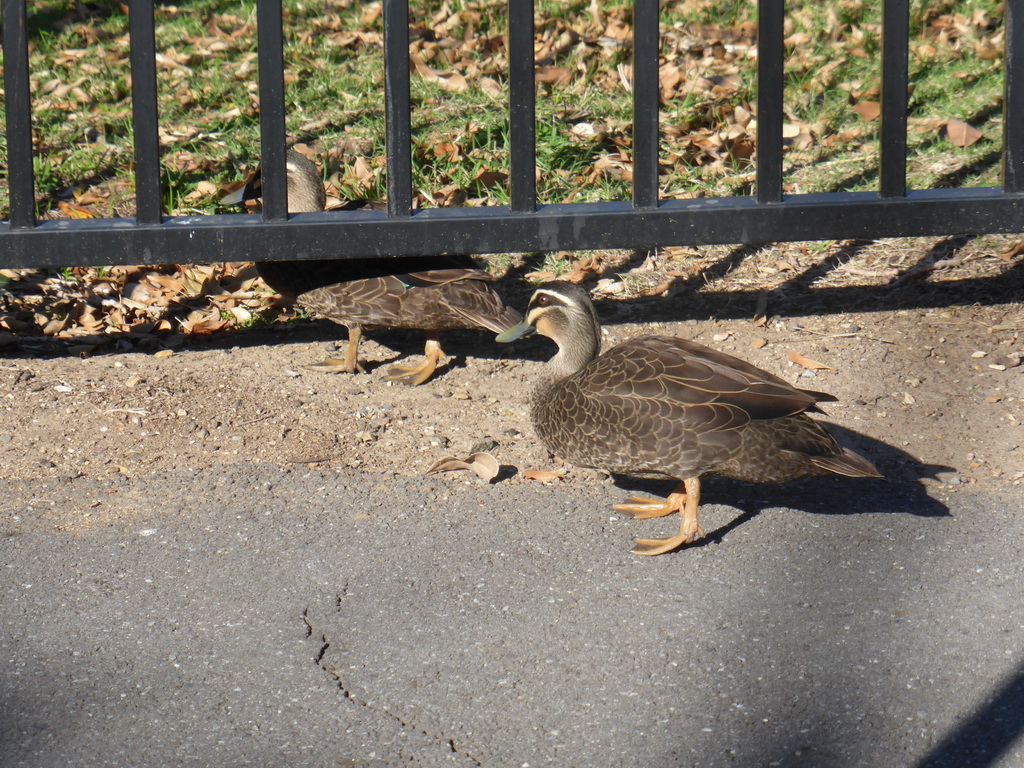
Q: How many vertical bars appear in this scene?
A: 9